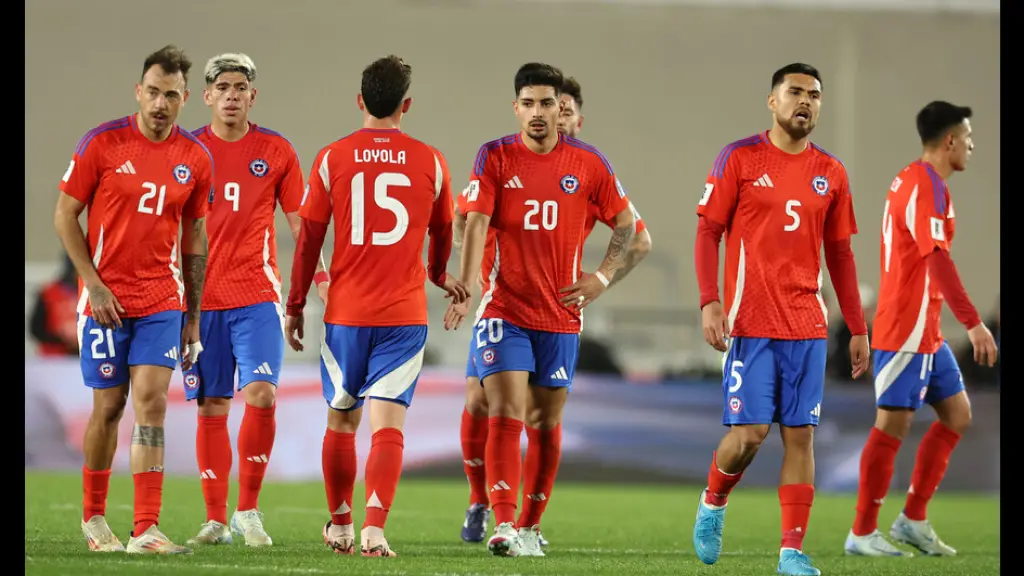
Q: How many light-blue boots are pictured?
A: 2